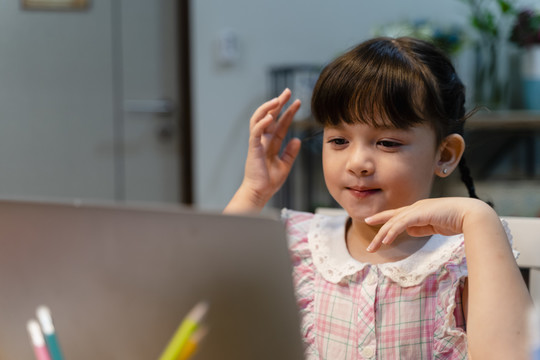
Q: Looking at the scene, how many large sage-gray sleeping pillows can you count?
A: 0